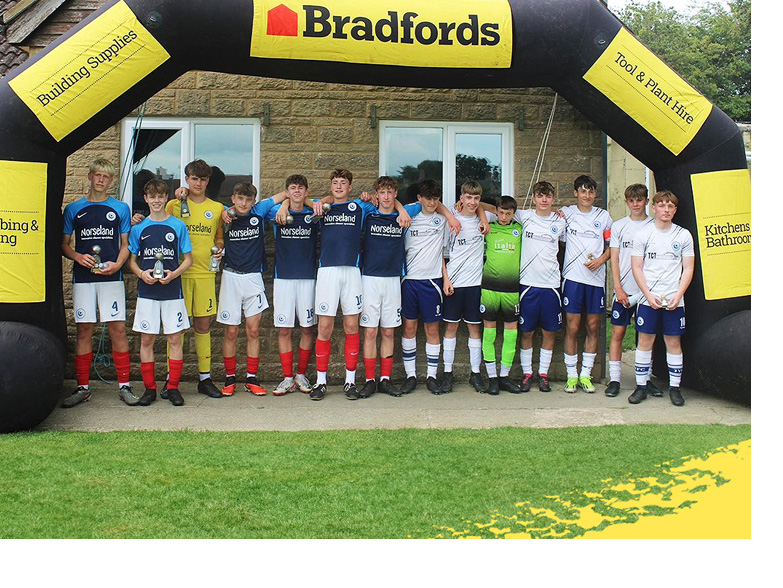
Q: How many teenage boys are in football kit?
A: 14